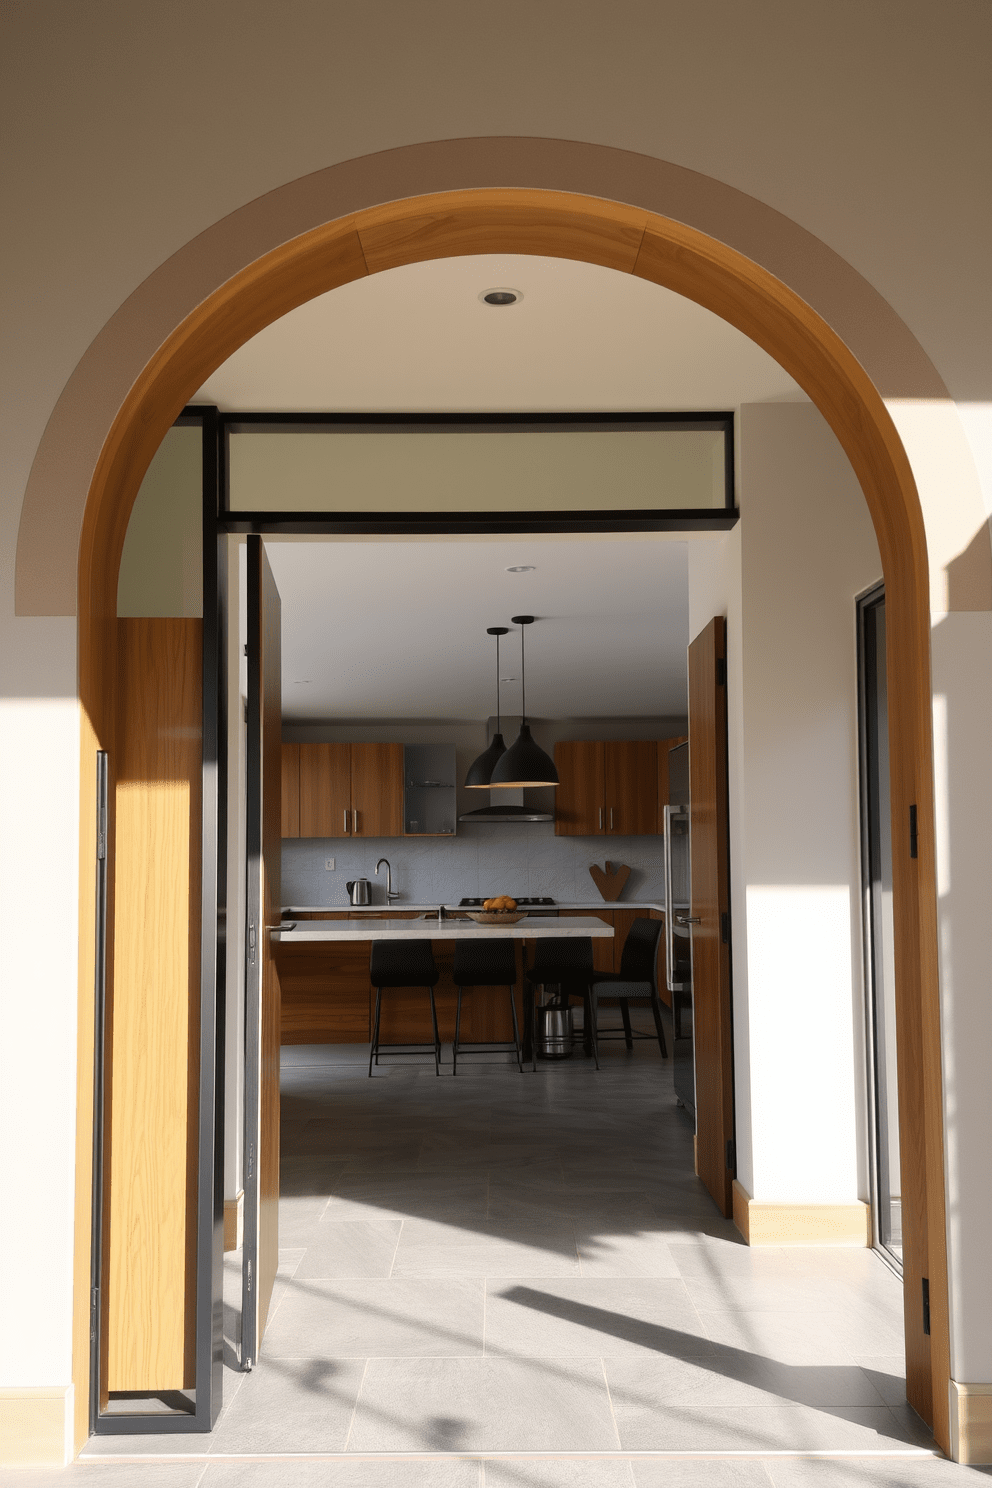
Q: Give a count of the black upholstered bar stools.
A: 4